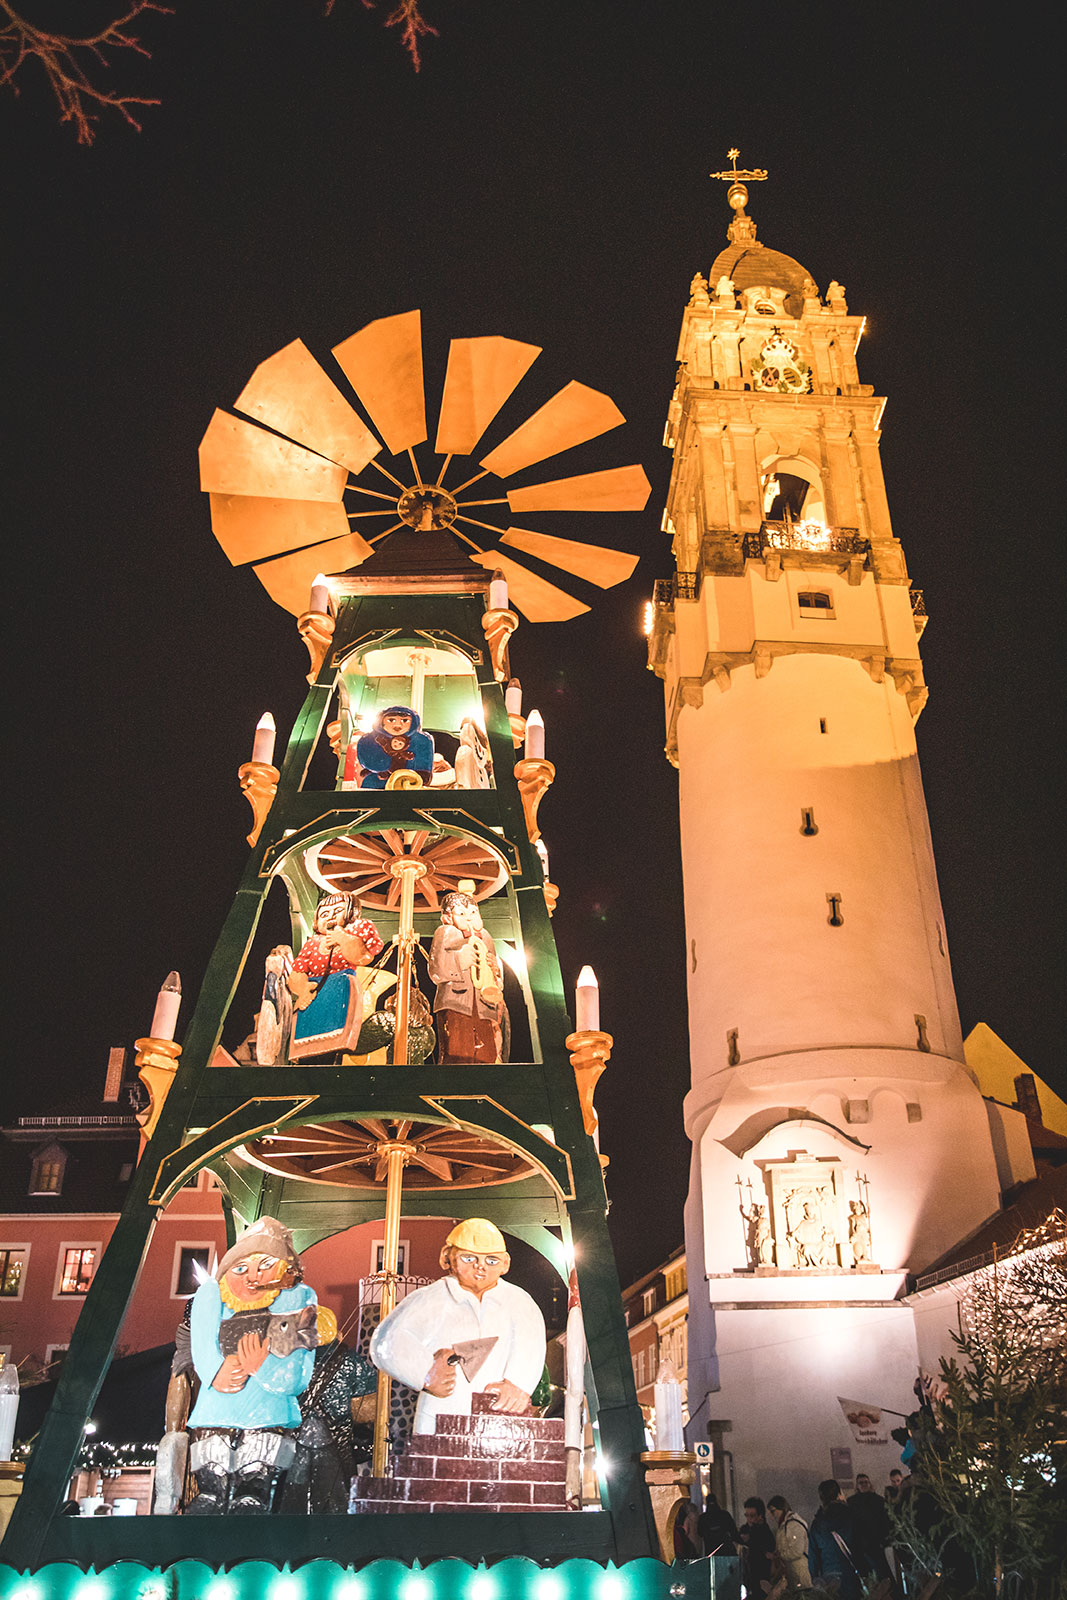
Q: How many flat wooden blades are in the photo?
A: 10